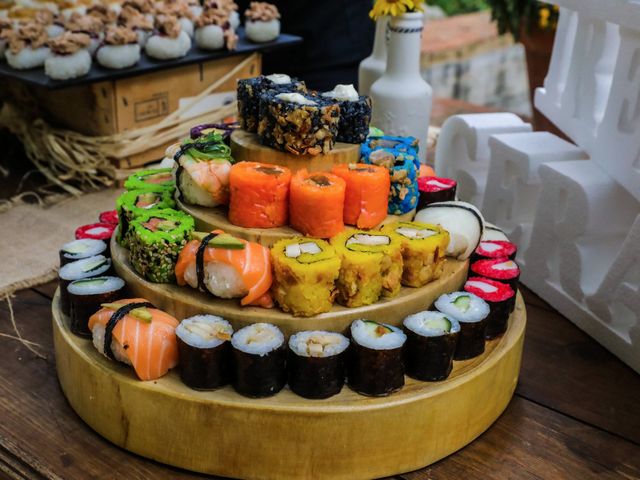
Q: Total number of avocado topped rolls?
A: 2